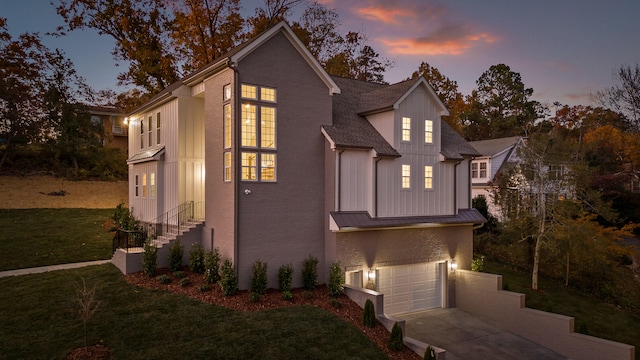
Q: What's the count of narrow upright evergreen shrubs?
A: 12